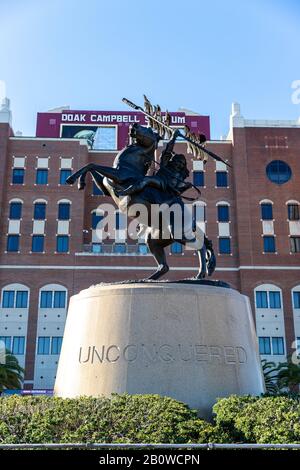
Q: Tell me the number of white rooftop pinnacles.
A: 2